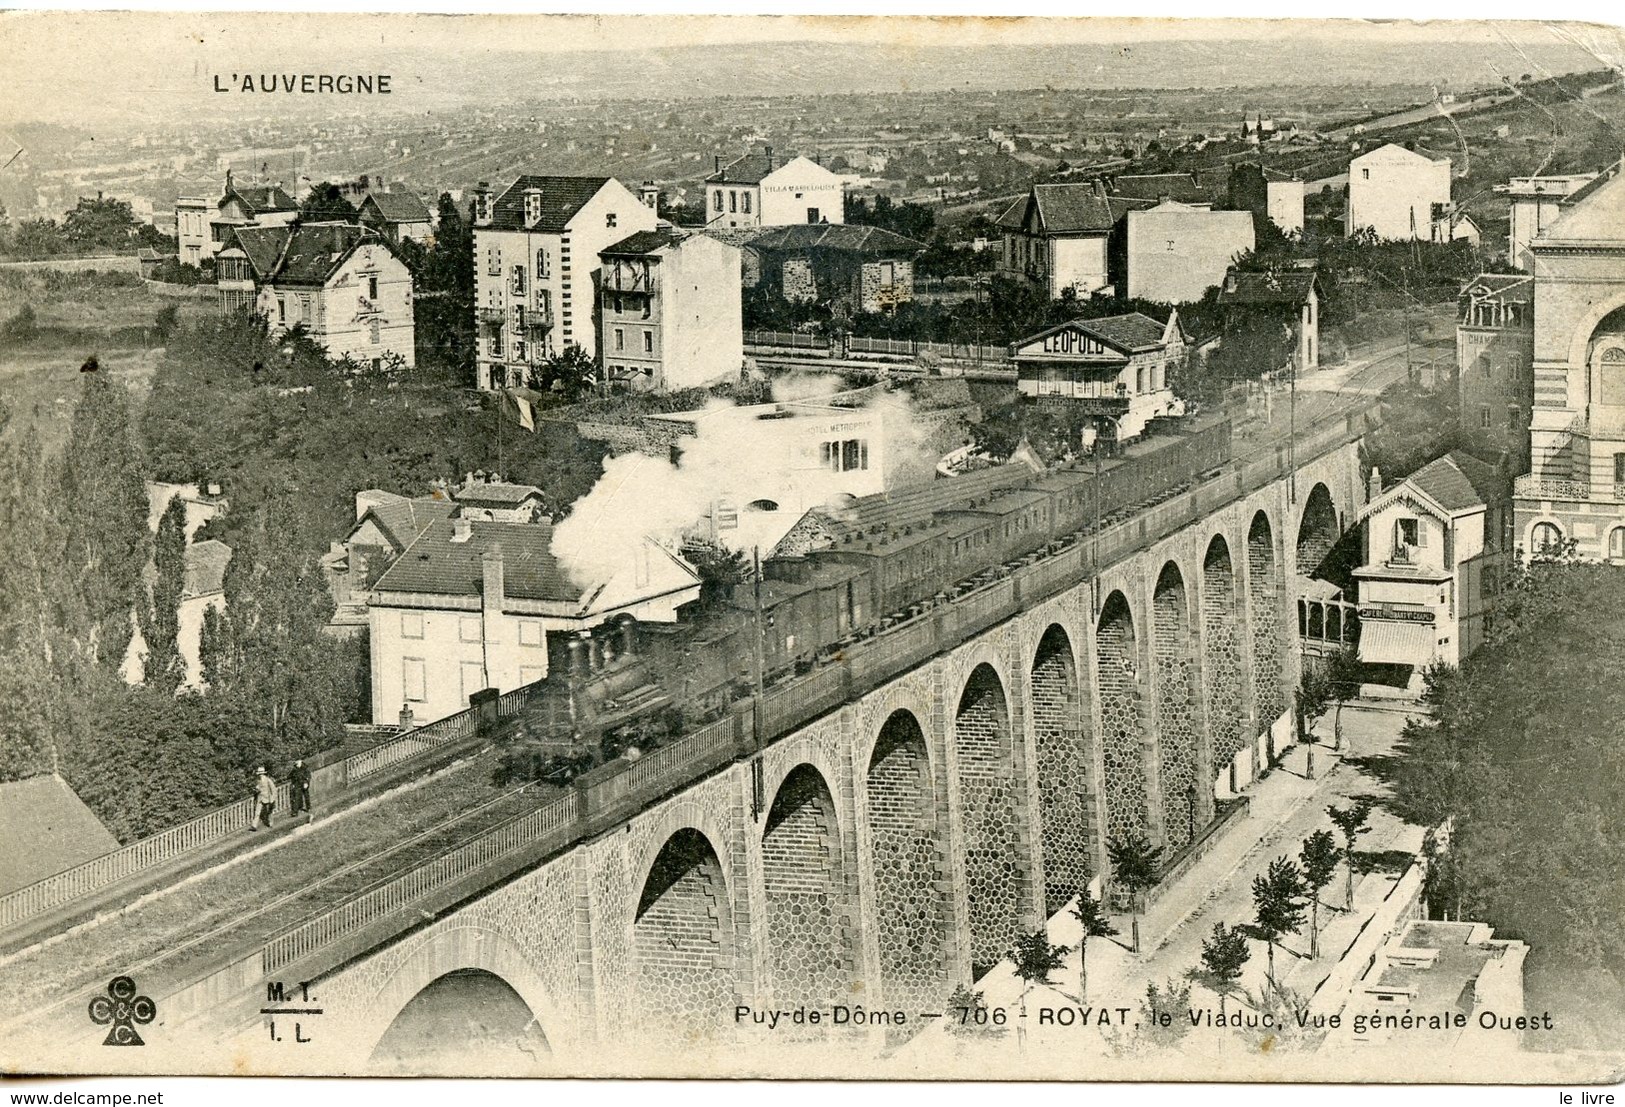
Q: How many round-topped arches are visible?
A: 11